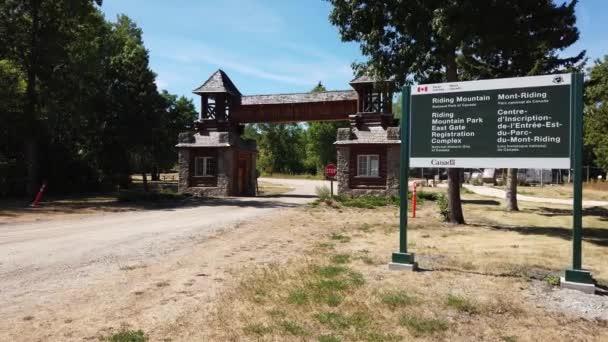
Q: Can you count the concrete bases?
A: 2